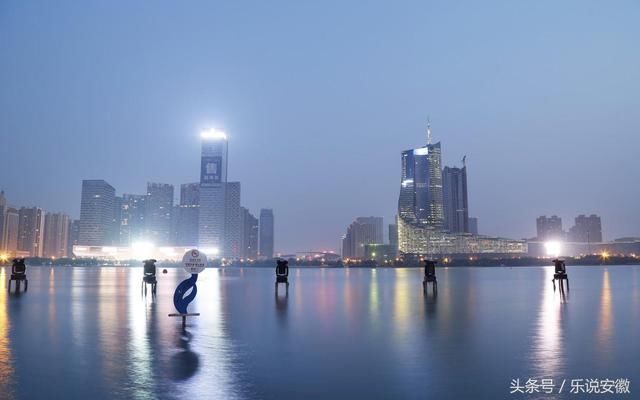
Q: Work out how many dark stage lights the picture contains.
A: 5